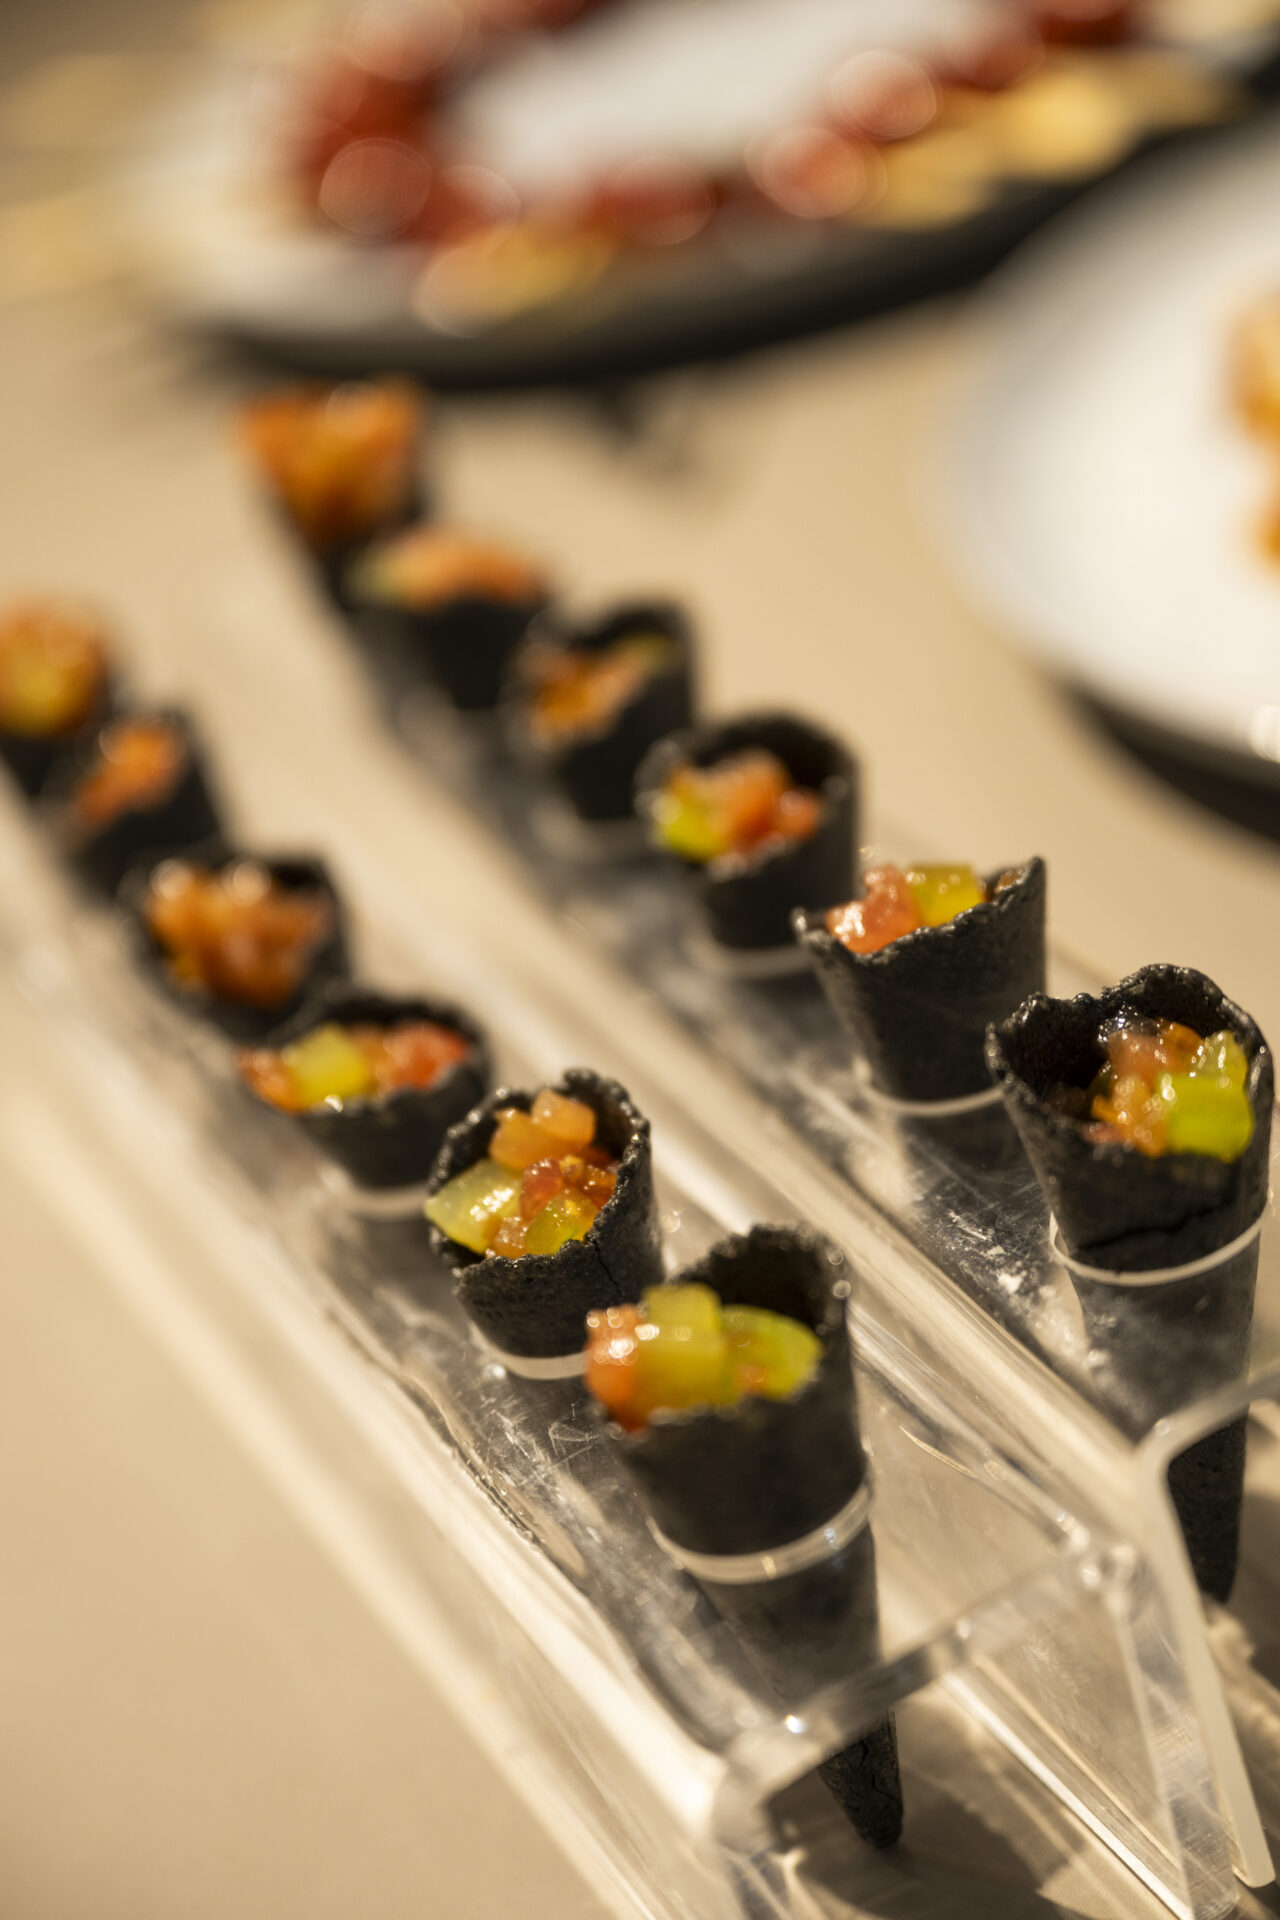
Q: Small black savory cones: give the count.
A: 12